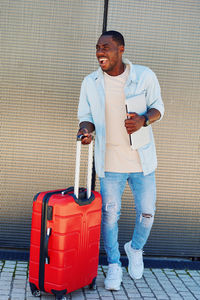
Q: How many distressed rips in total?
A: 2